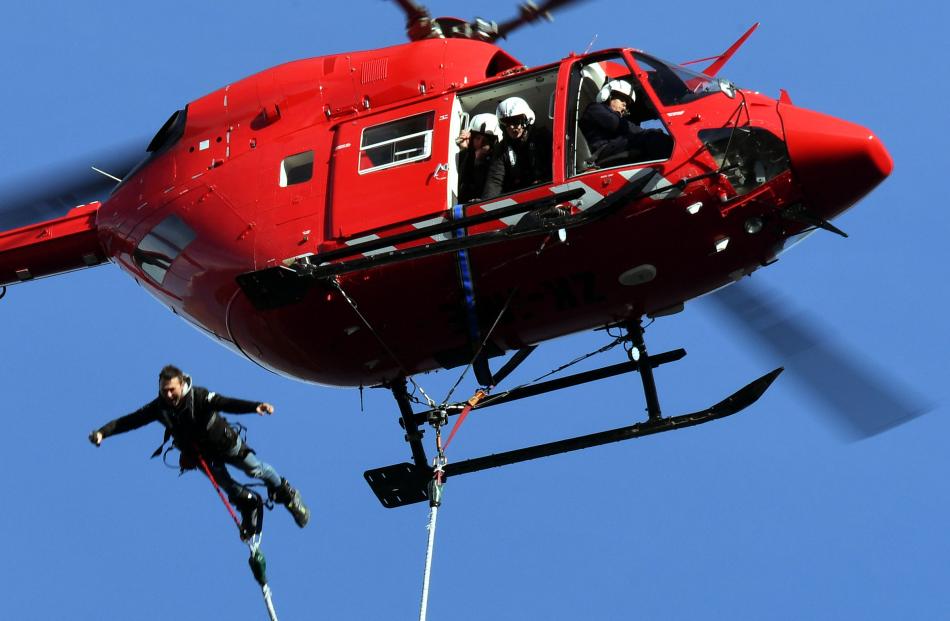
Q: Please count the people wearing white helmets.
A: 3